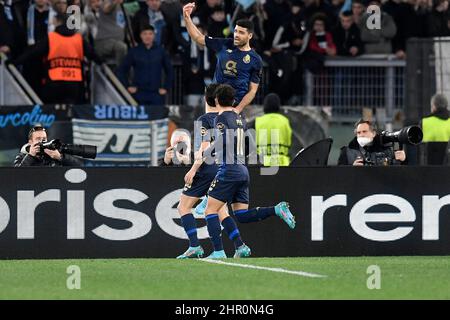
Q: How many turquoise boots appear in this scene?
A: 5